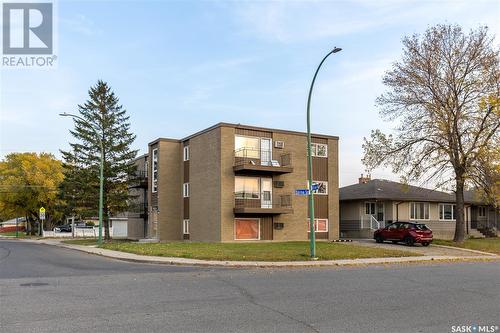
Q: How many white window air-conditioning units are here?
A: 1